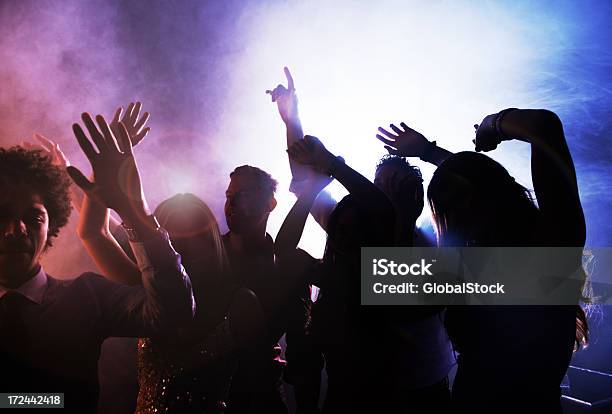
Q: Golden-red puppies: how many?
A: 0